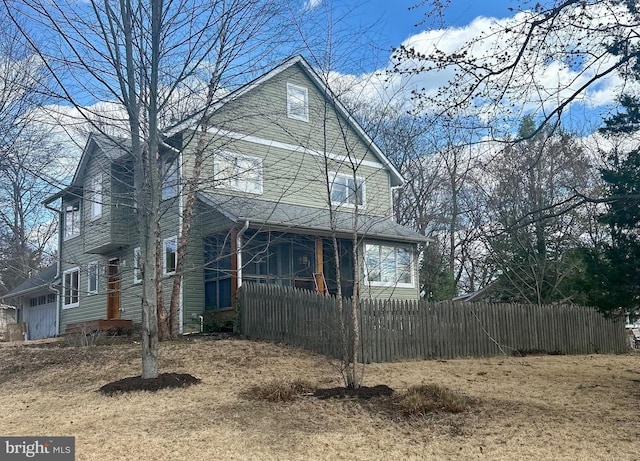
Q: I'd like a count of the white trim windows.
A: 11